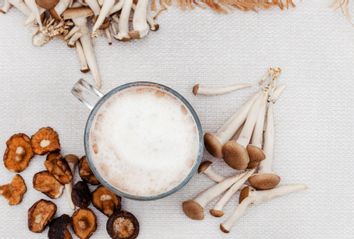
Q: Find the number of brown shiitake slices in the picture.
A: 12